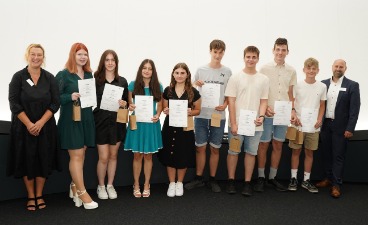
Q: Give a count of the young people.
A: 8